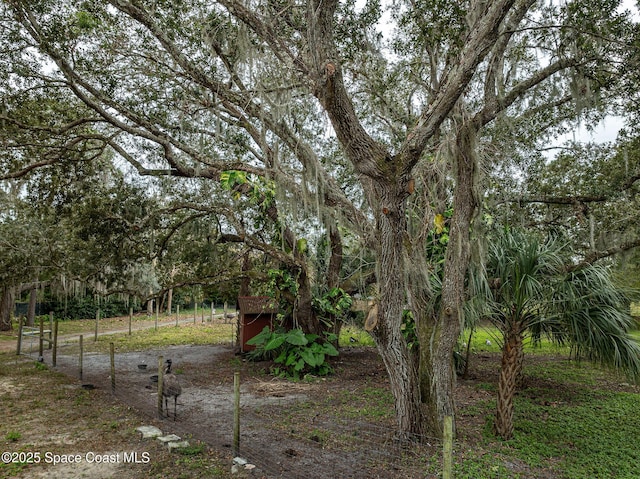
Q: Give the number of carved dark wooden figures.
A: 0